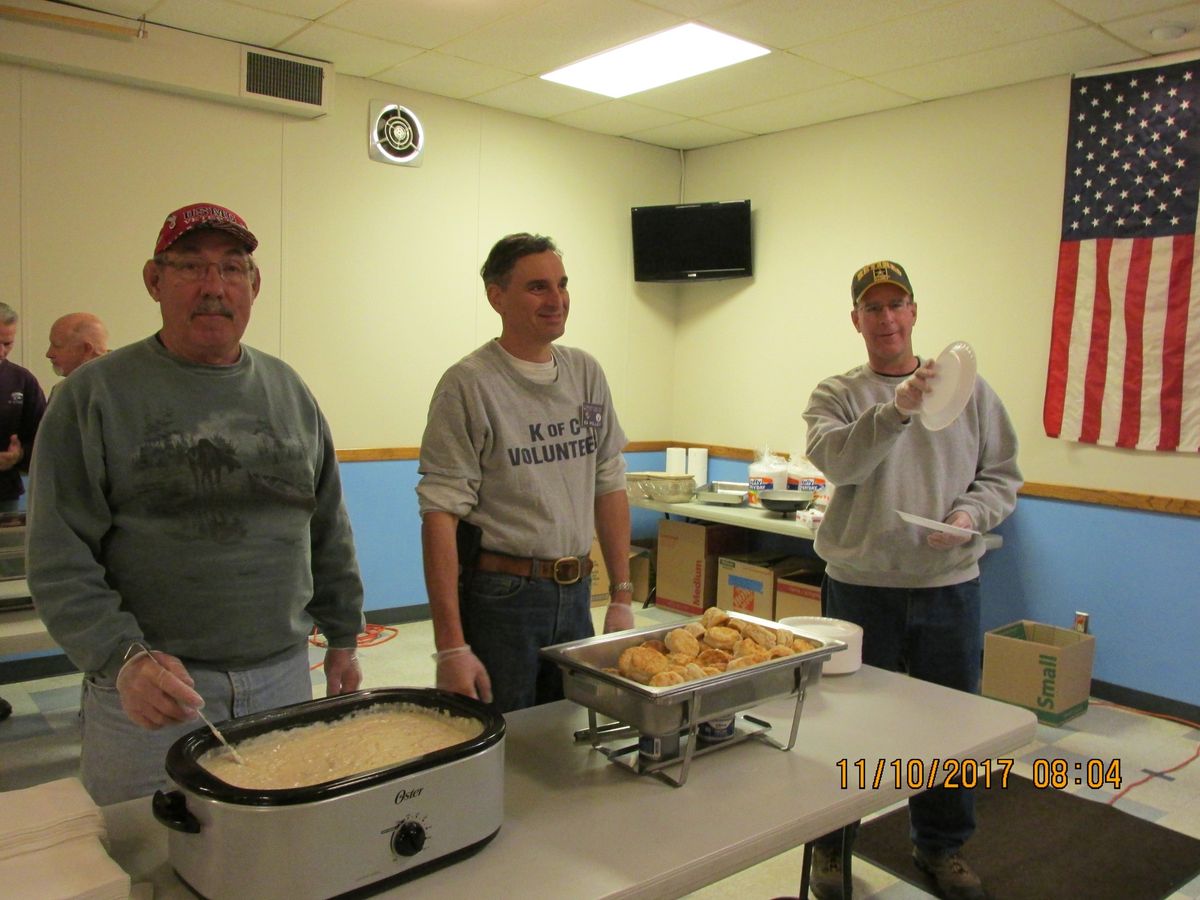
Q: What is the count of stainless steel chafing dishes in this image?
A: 1